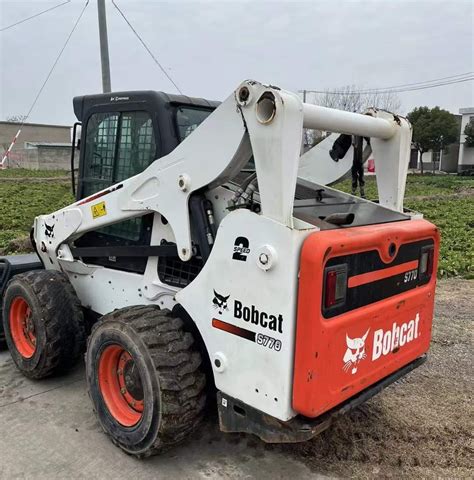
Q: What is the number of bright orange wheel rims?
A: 2